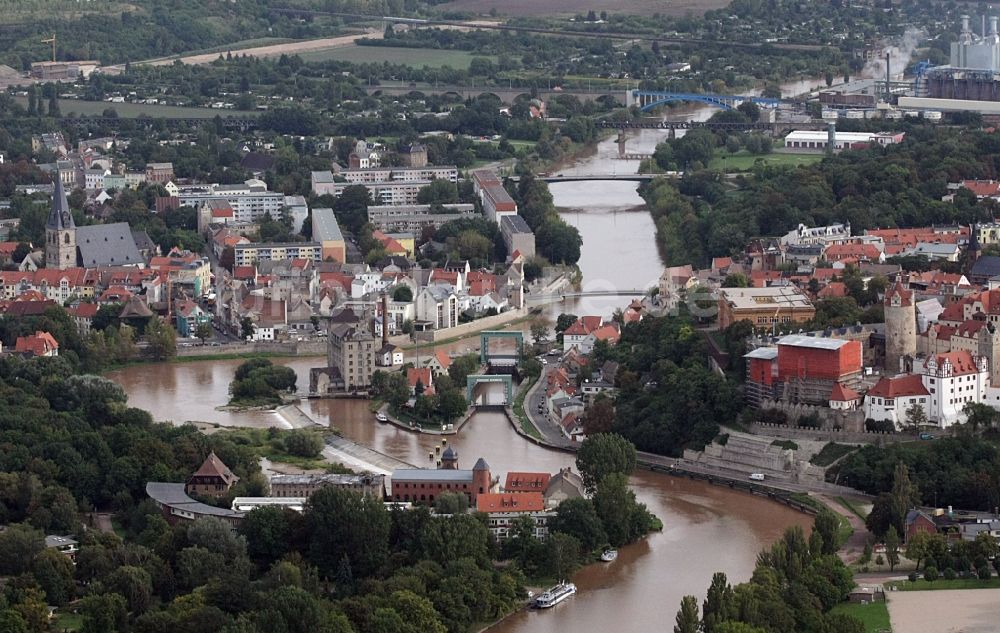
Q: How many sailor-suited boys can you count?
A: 0